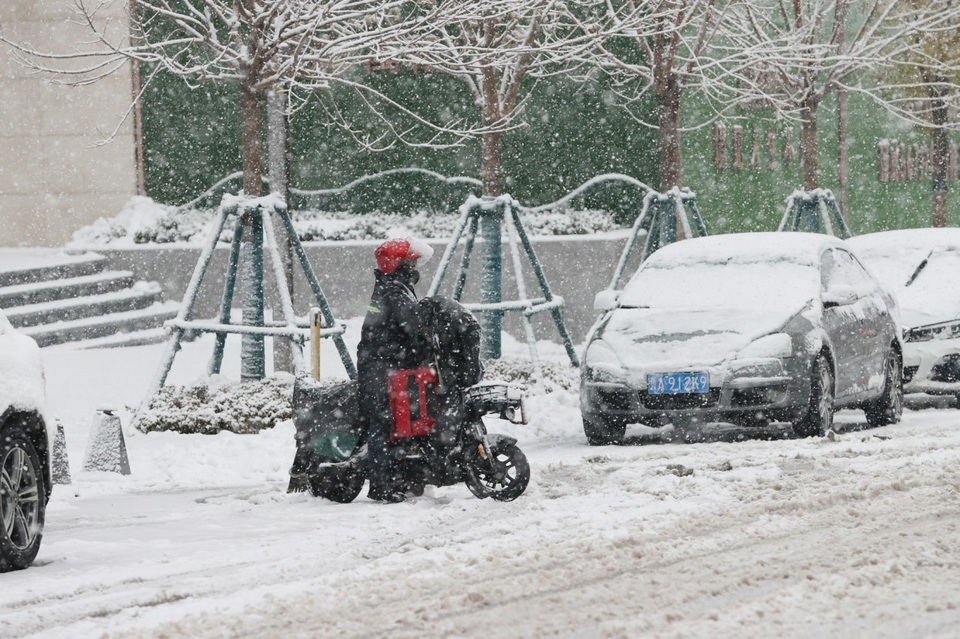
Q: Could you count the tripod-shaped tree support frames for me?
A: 4